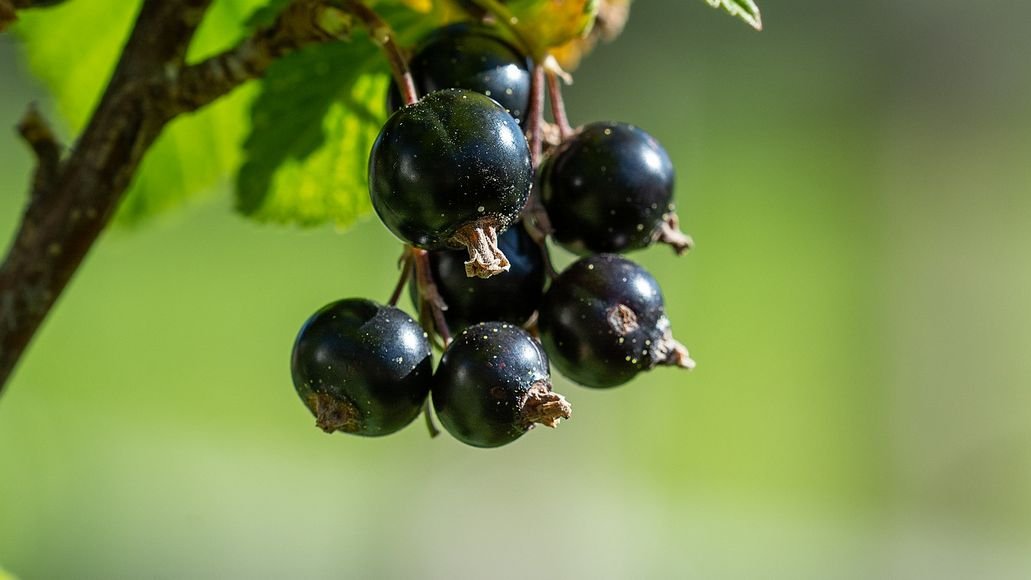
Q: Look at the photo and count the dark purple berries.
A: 7